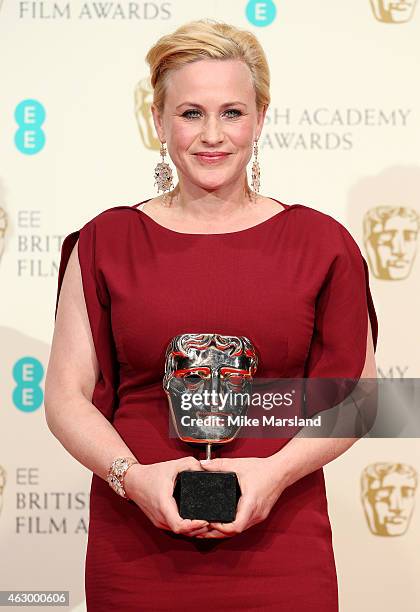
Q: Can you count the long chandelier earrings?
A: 2